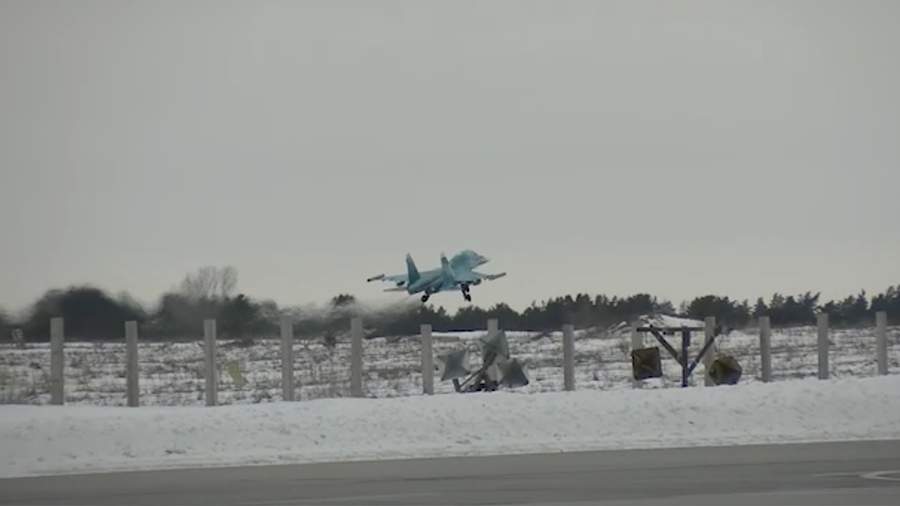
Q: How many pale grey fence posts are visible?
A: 13